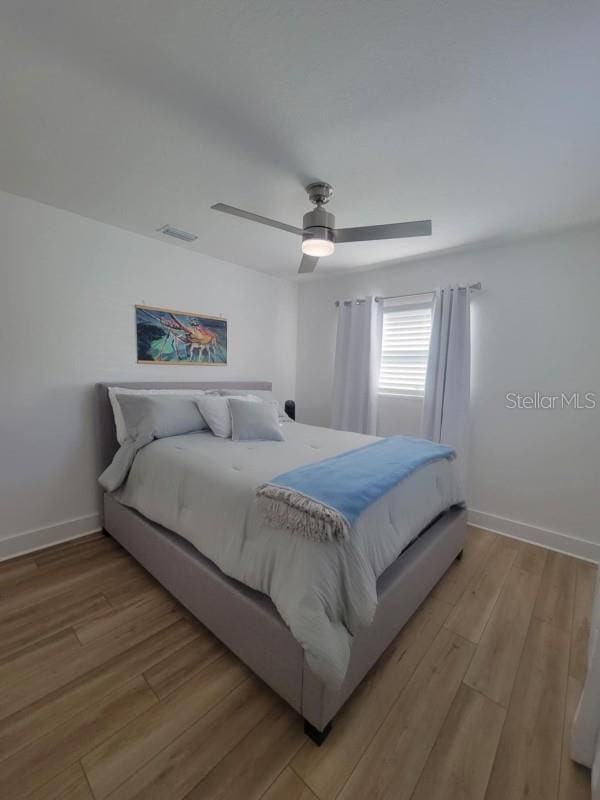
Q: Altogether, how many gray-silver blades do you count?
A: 3